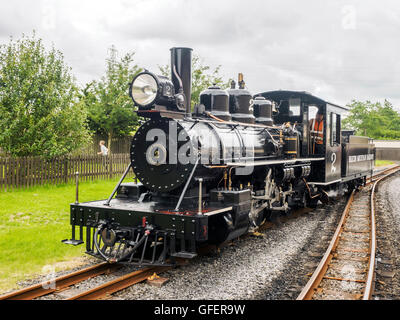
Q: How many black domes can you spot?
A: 3